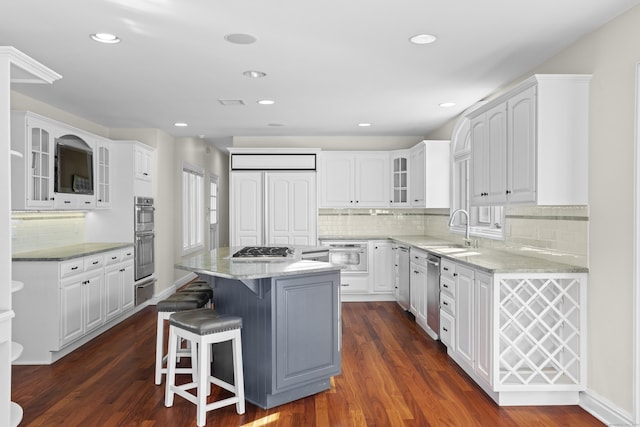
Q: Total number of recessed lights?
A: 7